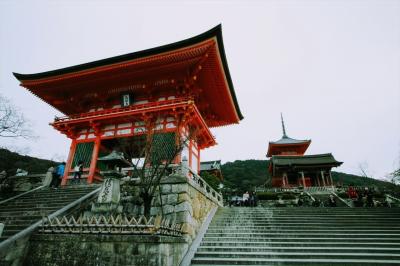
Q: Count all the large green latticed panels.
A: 2